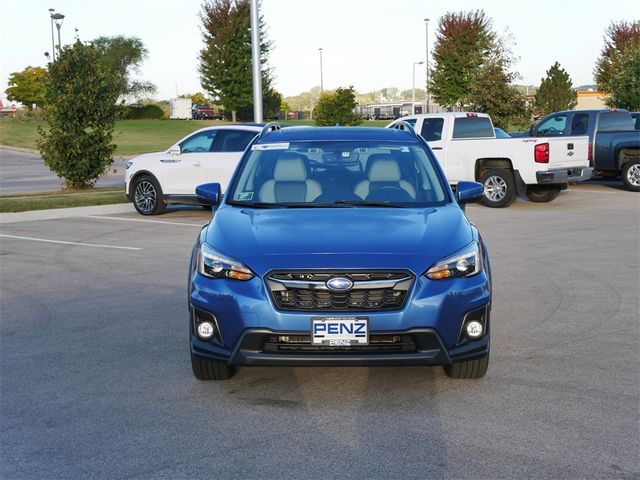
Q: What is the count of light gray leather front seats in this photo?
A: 2